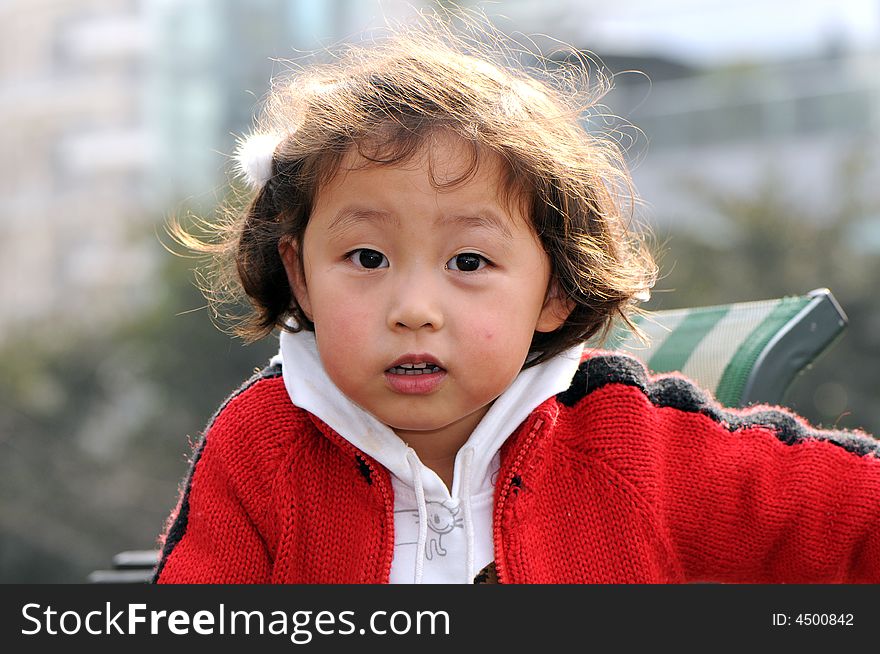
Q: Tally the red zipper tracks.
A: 2